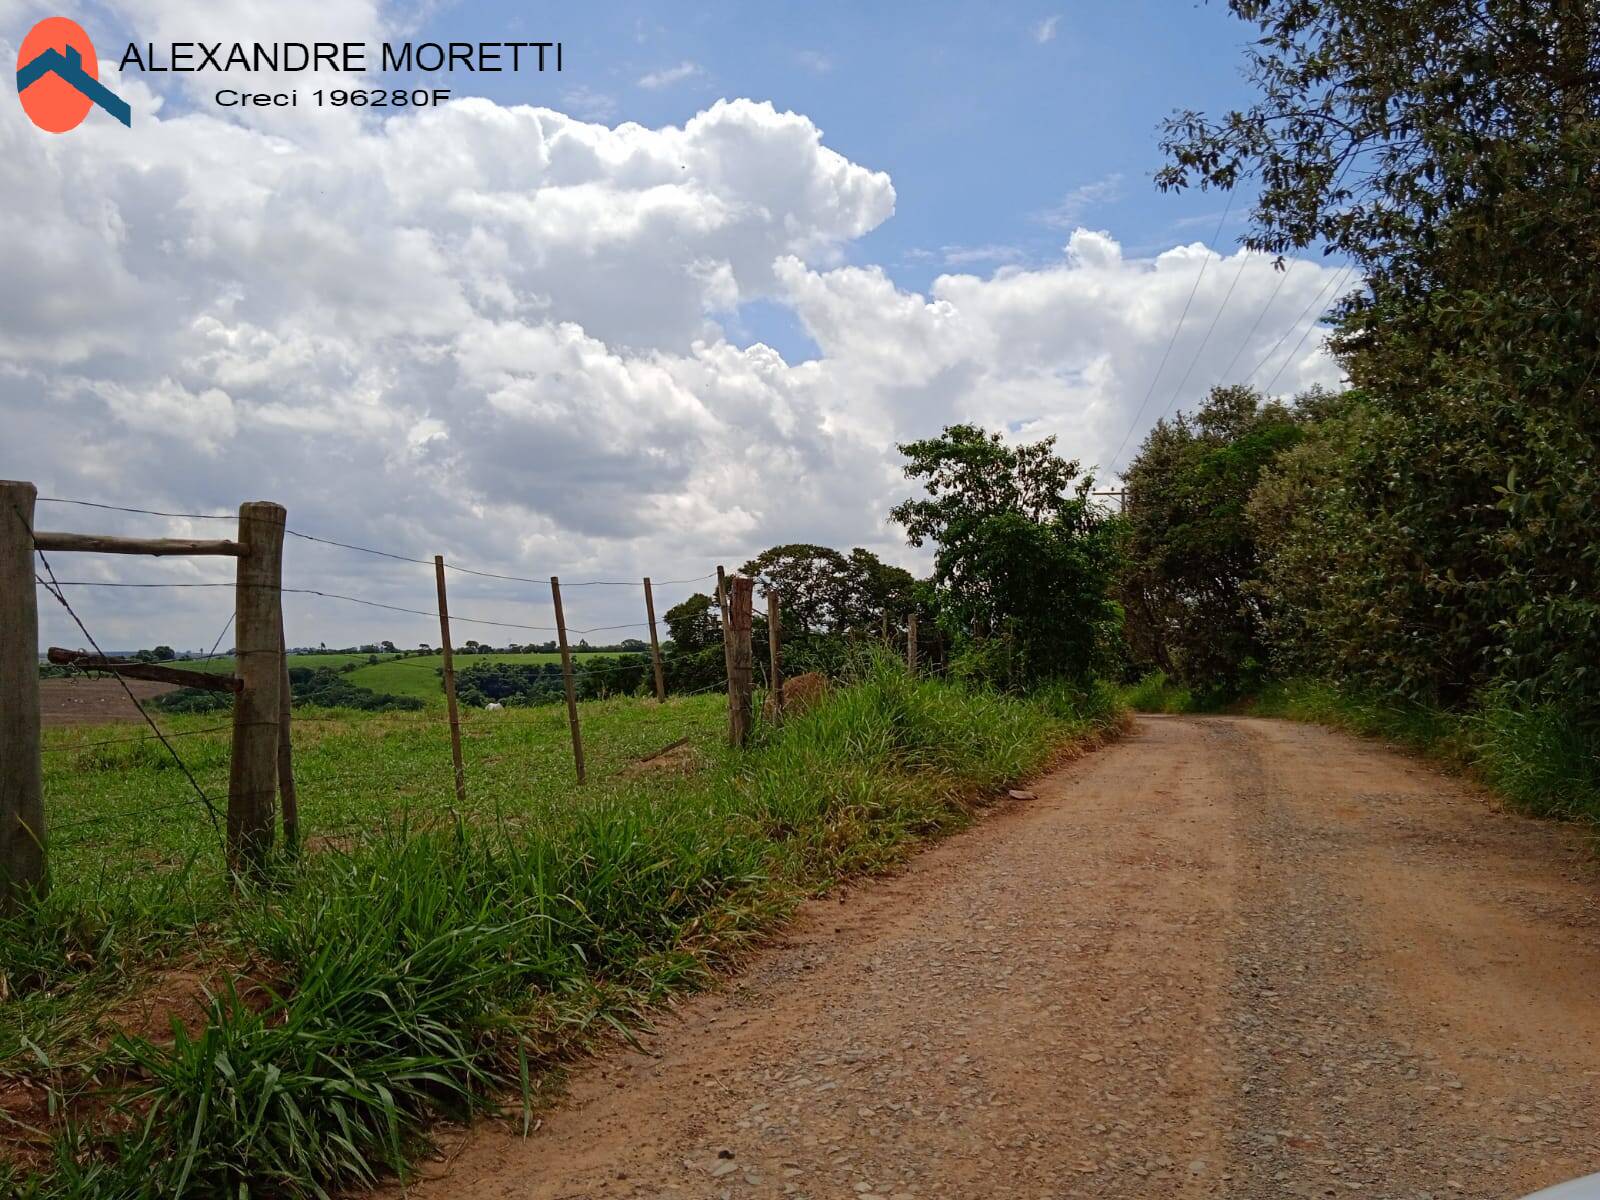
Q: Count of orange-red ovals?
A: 1